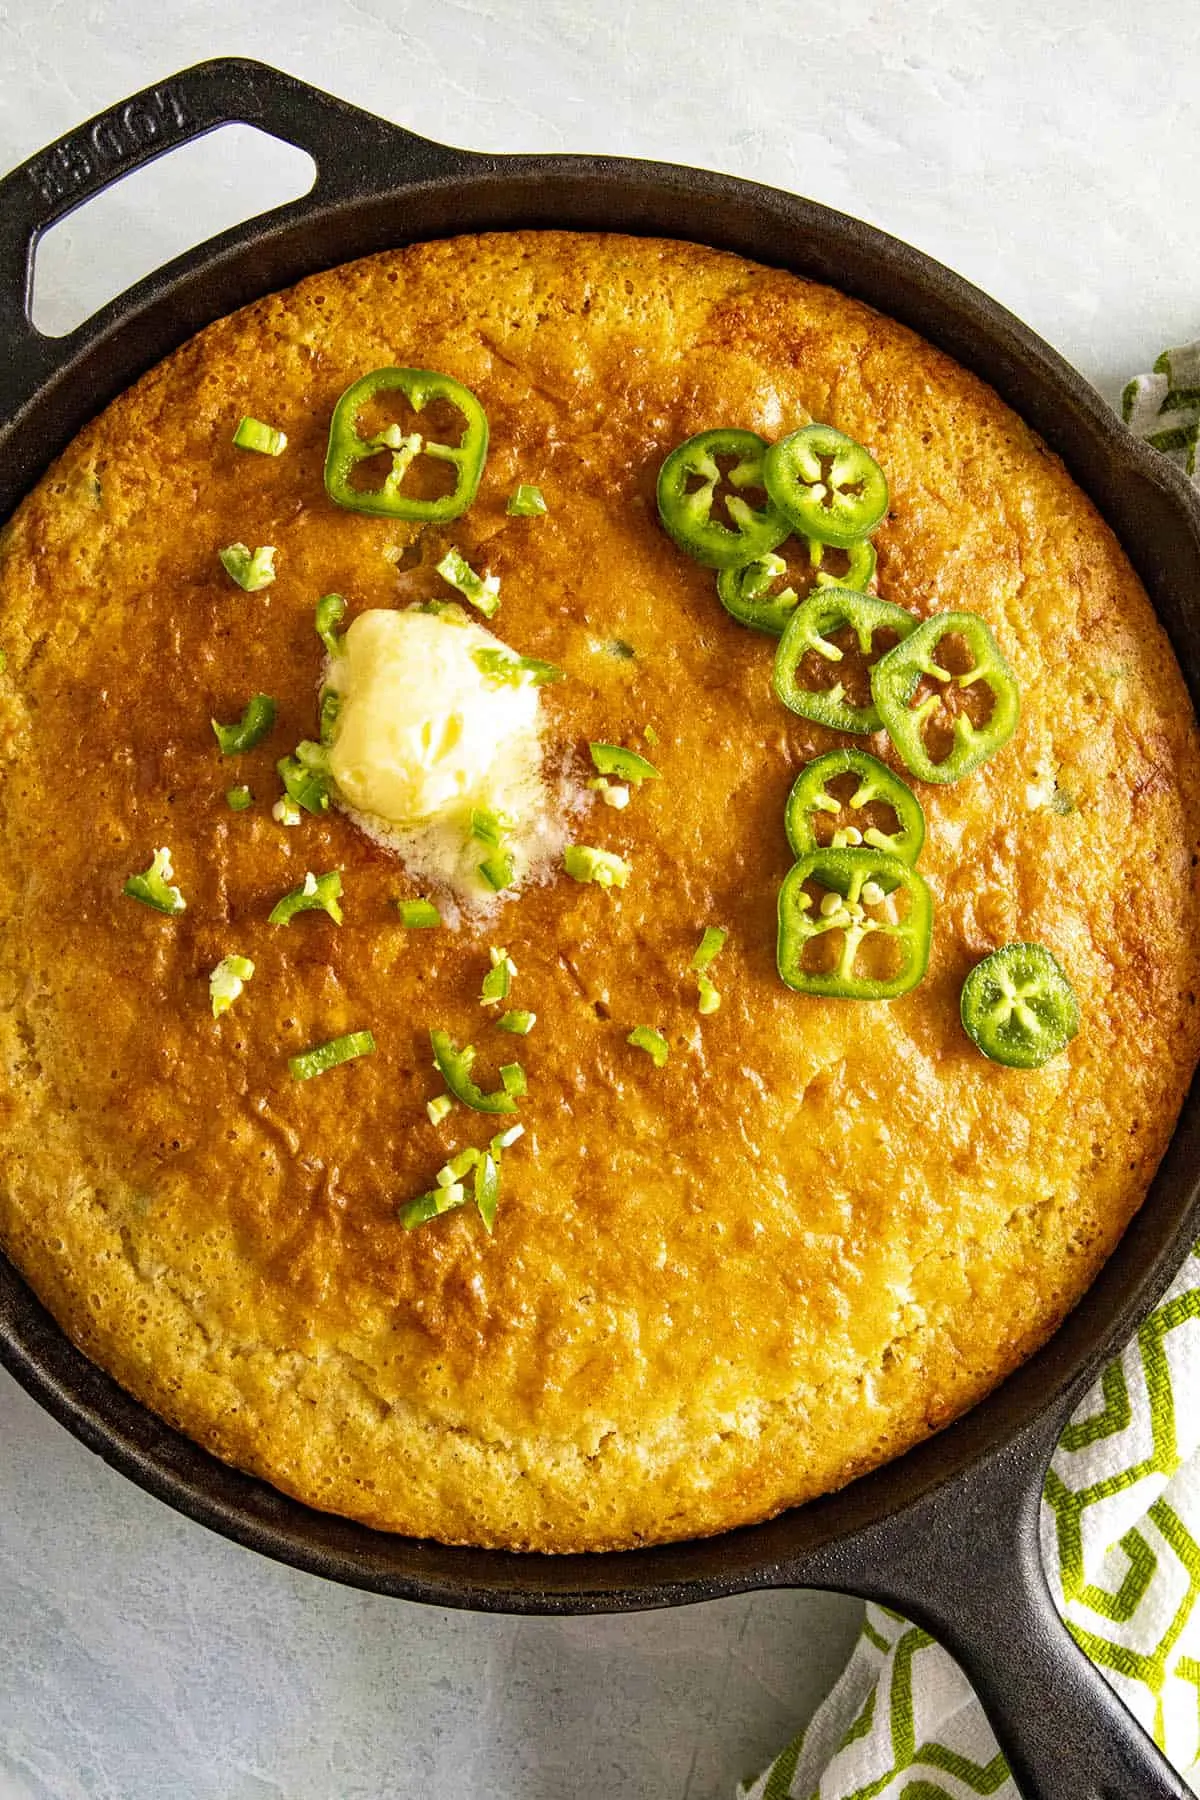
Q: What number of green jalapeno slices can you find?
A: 9